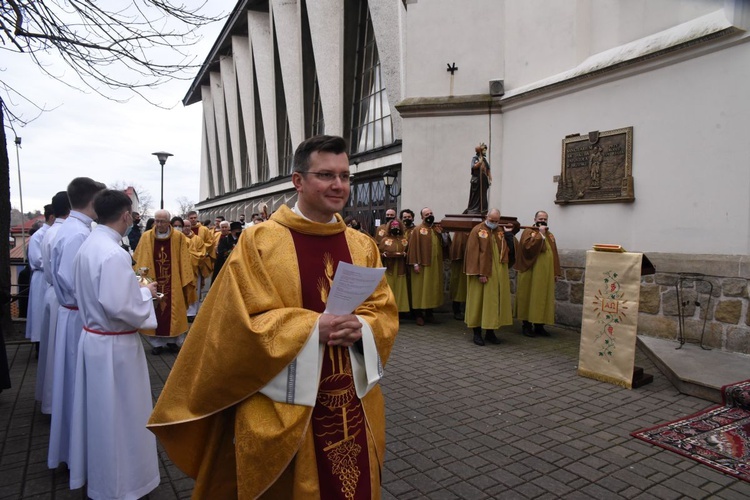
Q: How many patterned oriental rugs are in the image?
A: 1